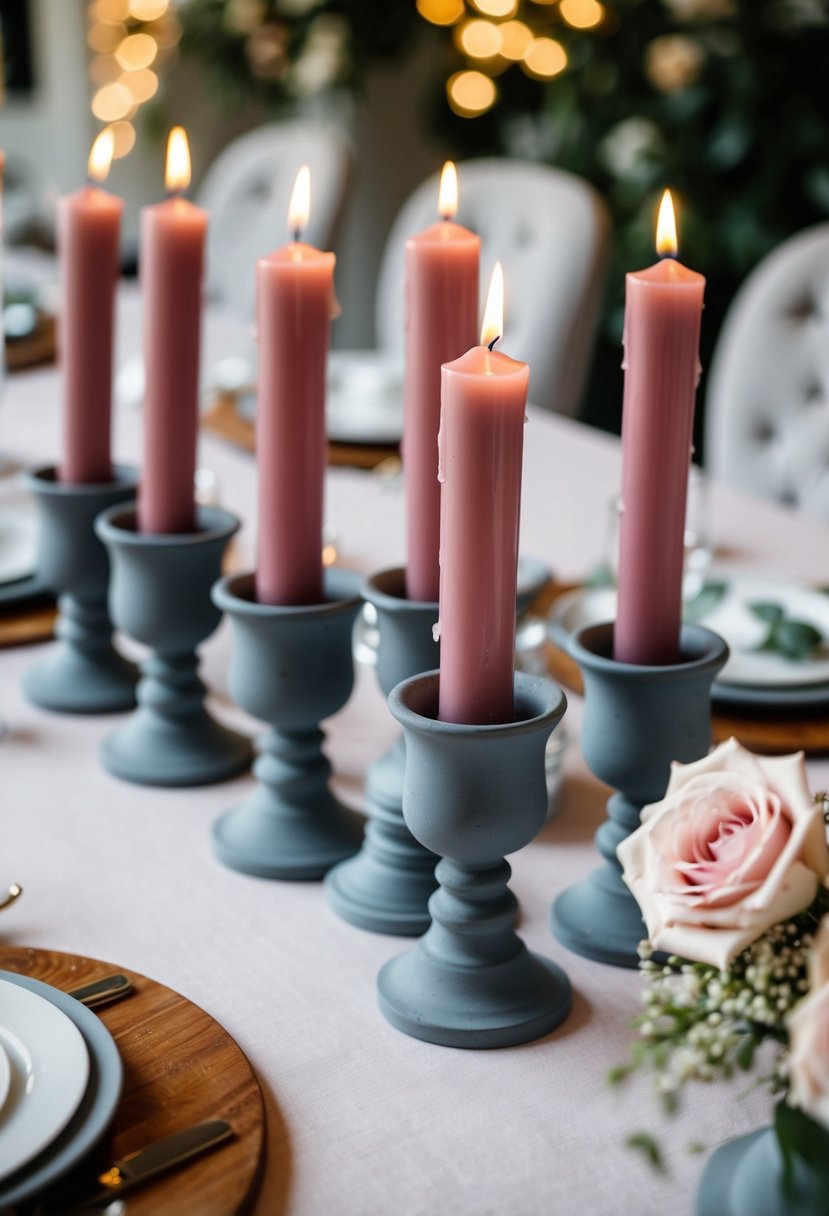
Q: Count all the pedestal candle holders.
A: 6